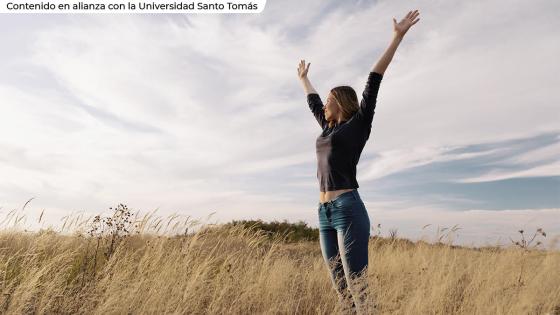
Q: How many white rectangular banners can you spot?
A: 1